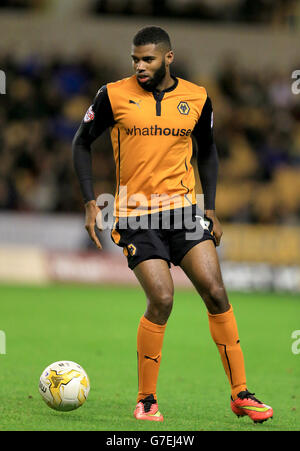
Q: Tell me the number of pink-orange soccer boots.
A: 2